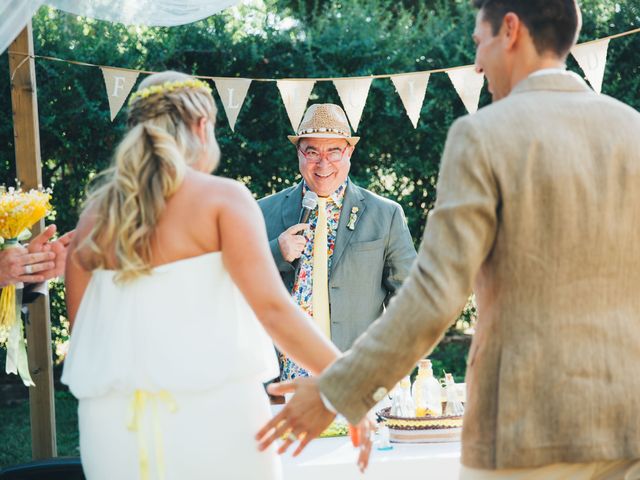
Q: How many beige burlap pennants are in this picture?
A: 7